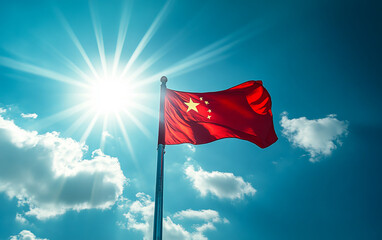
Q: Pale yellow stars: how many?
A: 5